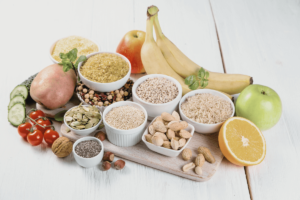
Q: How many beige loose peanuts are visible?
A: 5